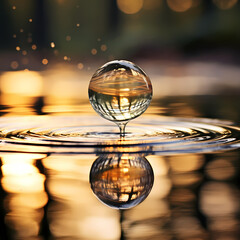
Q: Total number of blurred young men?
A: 0